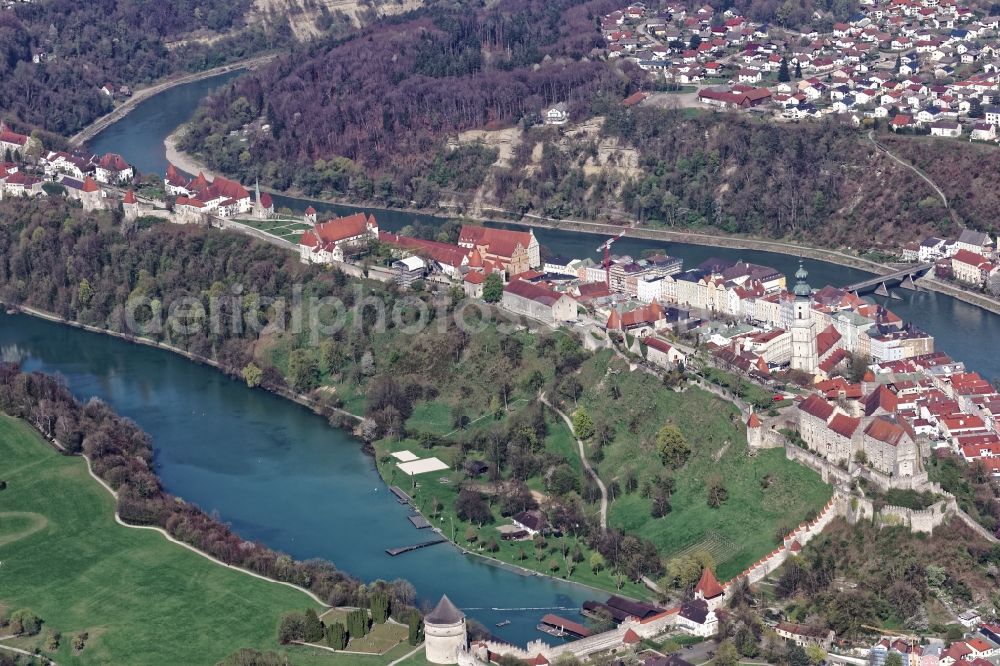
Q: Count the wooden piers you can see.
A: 3